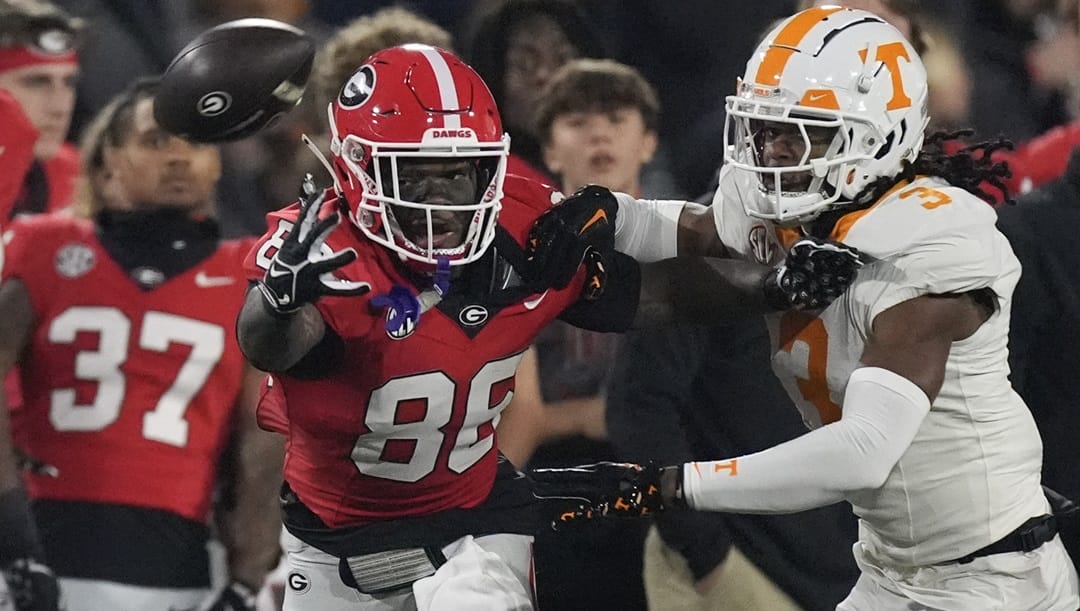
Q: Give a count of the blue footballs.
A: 0